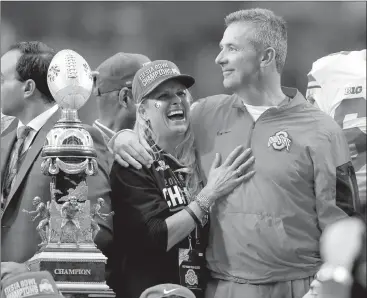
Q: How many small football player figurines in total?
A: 3